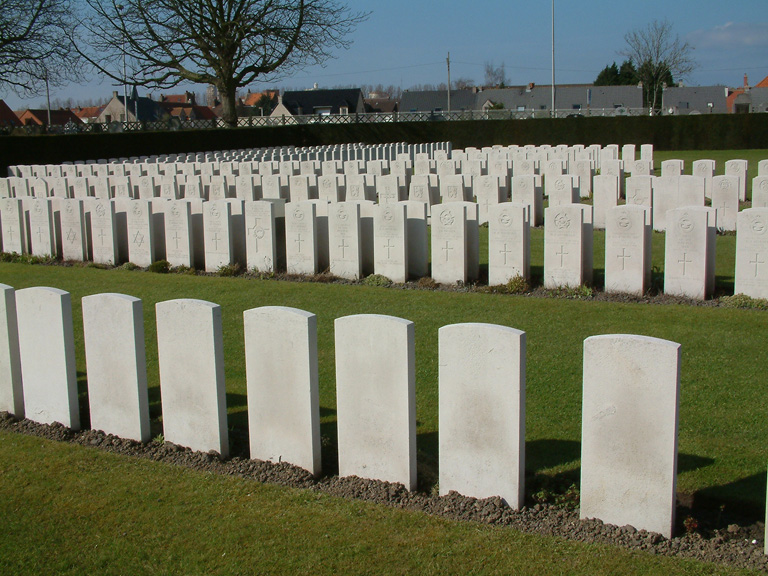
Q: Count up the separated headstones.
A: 8